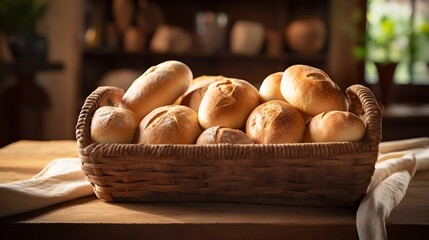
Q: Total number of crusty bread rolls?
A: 10